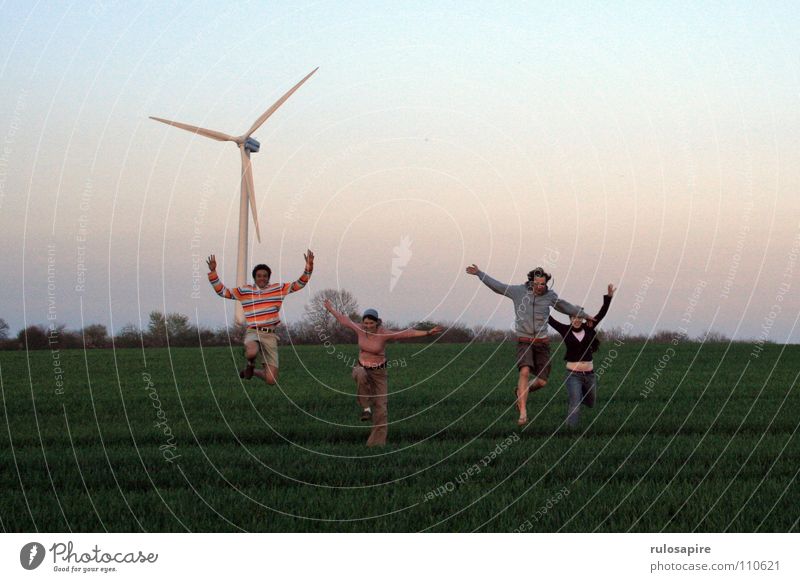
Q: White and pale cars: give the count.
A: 0